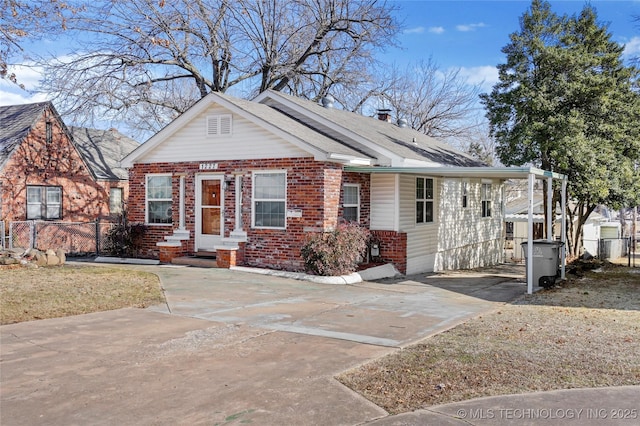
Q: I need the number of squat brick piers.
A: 2